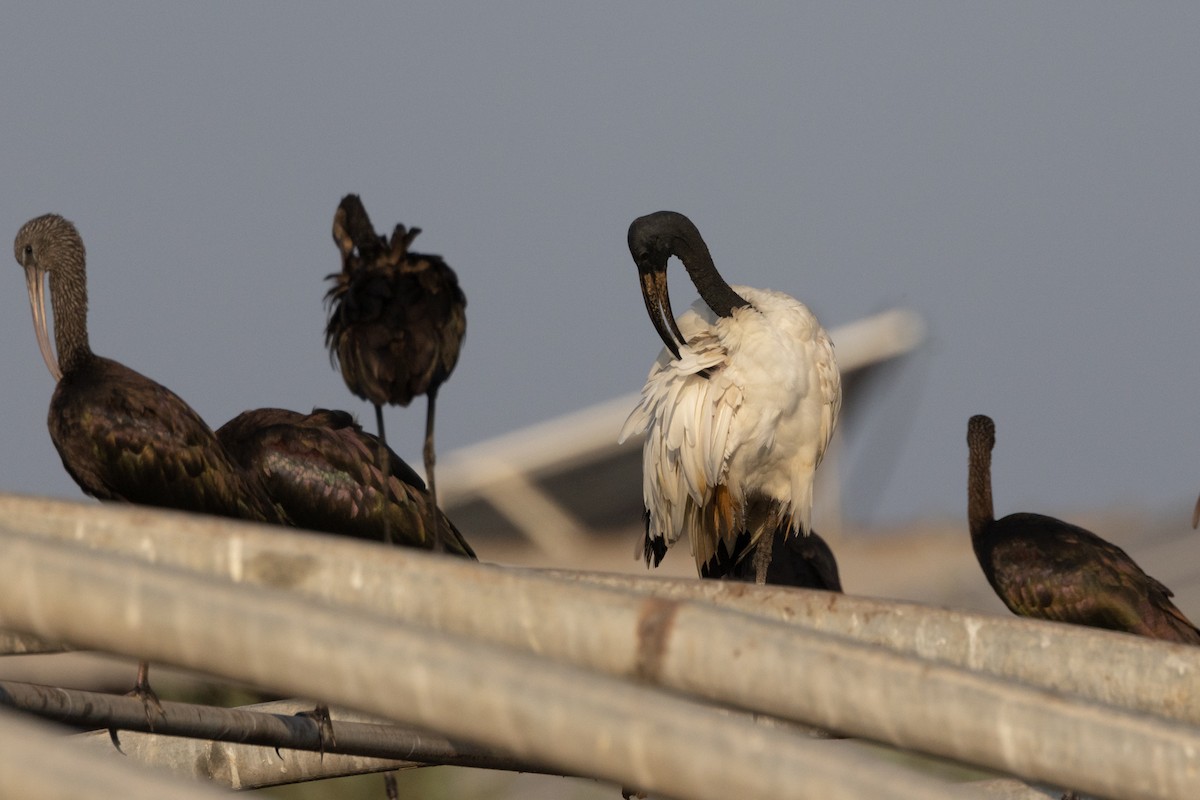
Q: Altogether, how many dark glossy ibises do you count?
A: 5